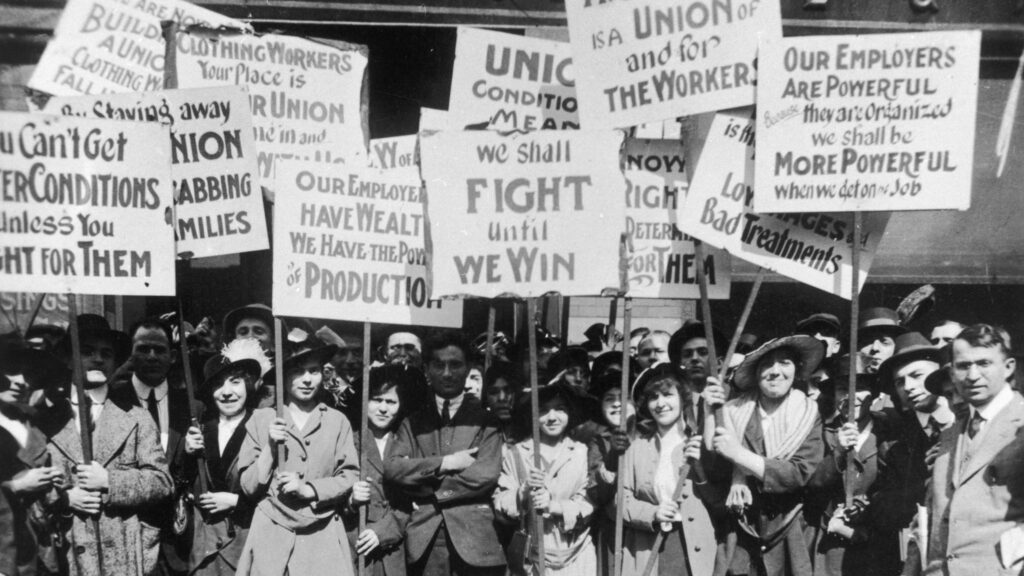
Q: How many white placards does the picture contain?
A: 12